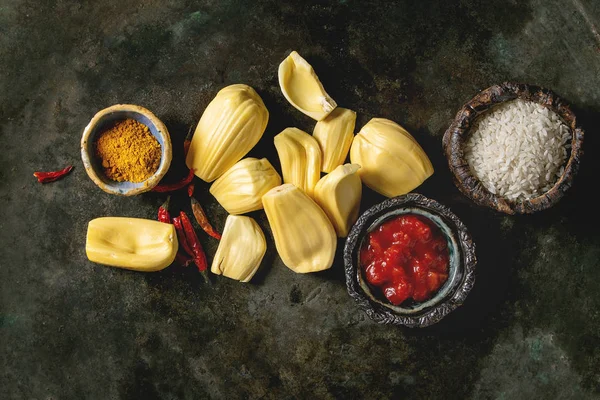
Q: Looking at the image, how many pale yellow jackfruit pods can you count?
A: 10